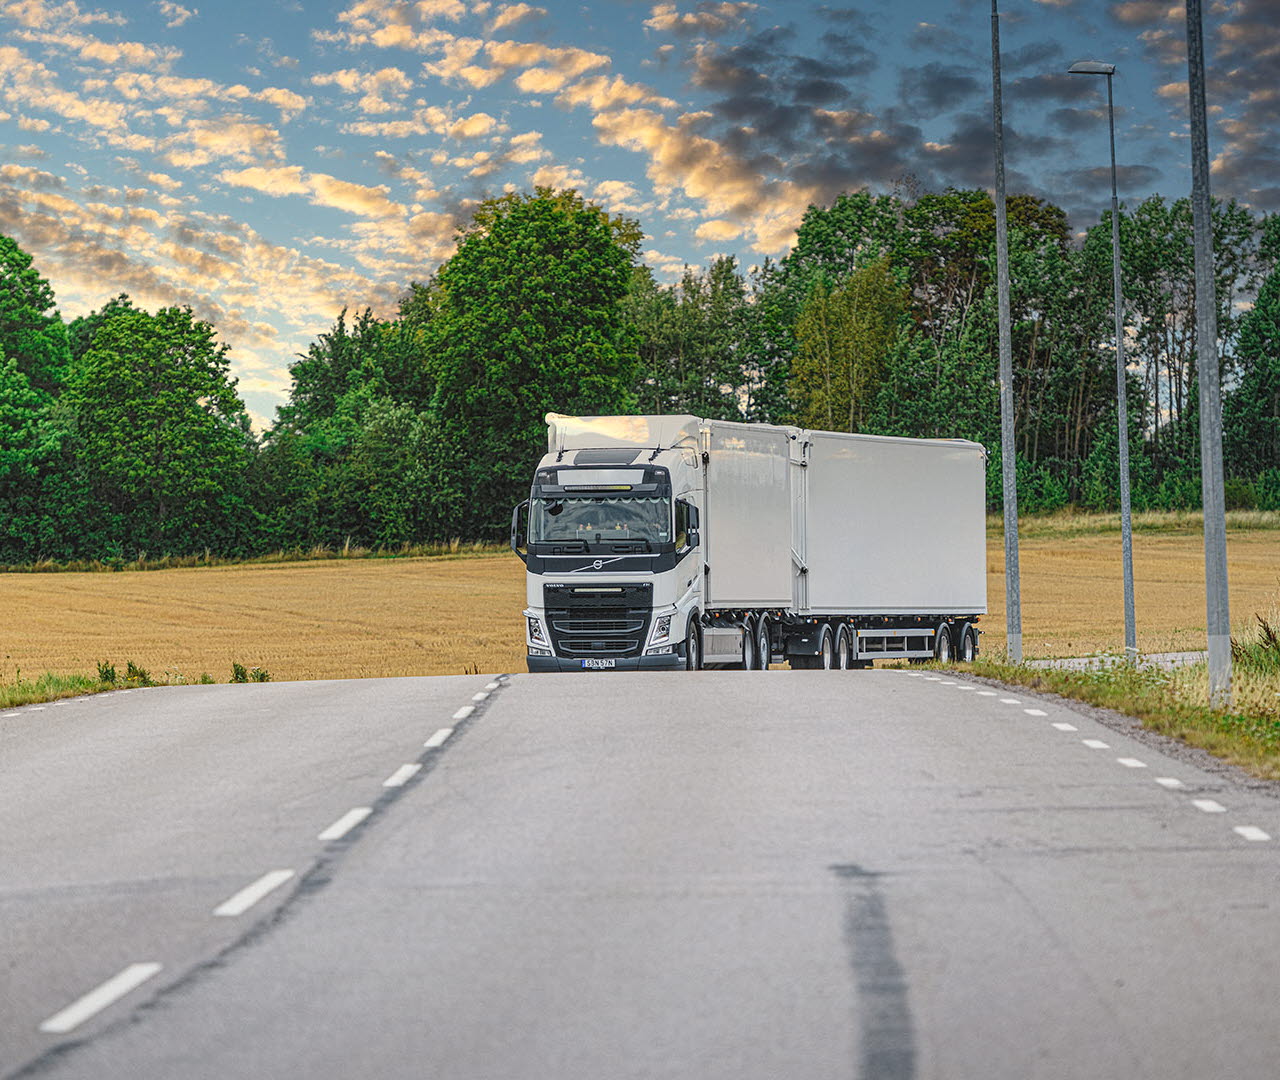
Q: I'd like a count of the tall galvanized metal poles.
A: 3